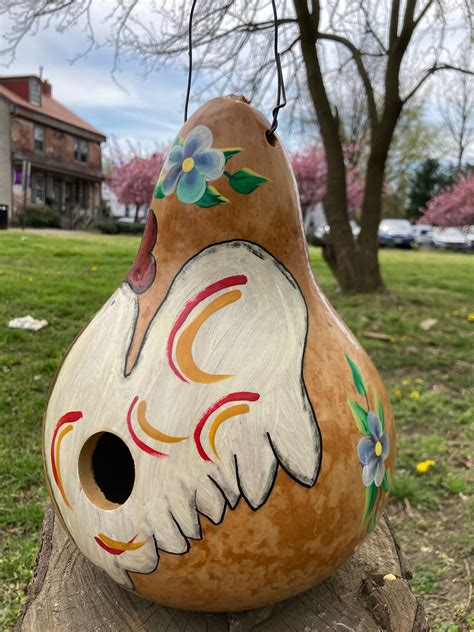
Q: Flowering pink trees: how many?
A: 3